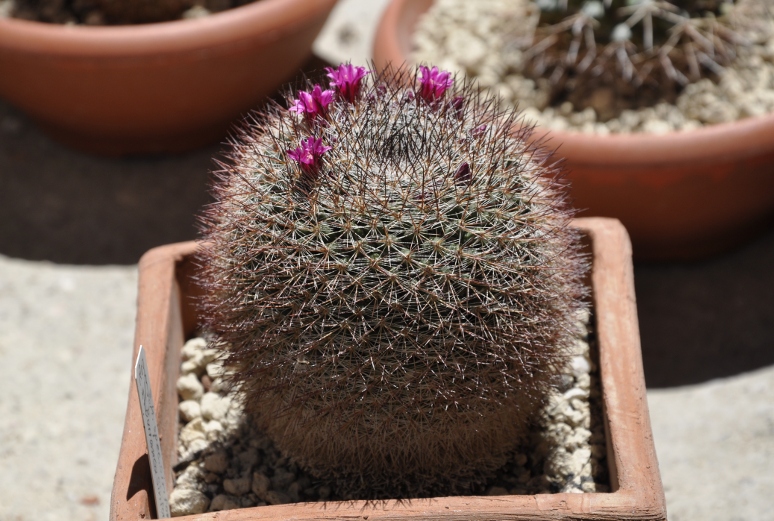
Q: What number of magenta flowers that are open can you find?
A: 4